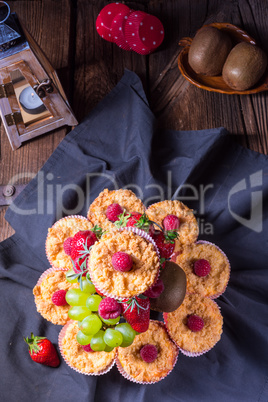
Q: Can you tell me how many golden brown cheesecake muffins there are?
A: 9